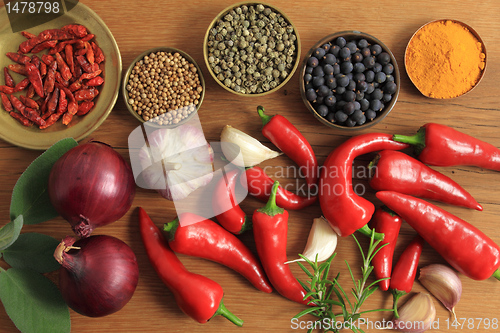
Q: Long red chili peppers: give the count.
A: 12